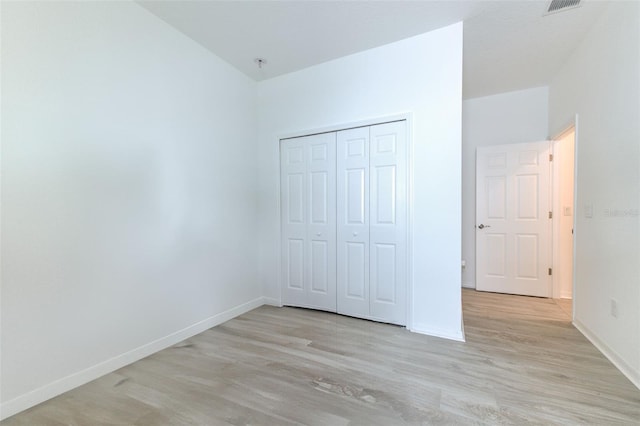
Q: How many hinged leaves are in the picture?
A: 5